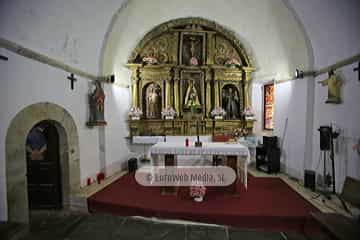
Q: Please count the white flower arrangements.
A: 4